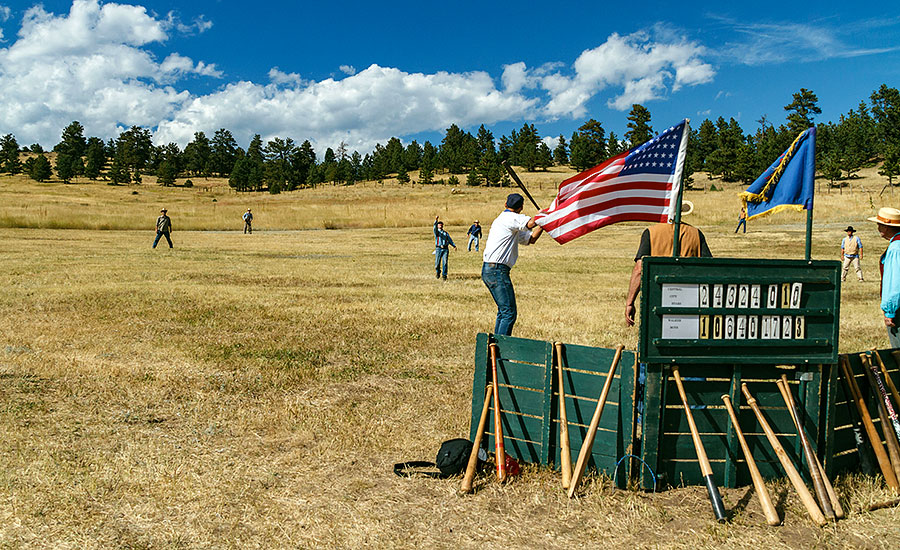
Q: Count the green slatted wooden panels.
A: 3